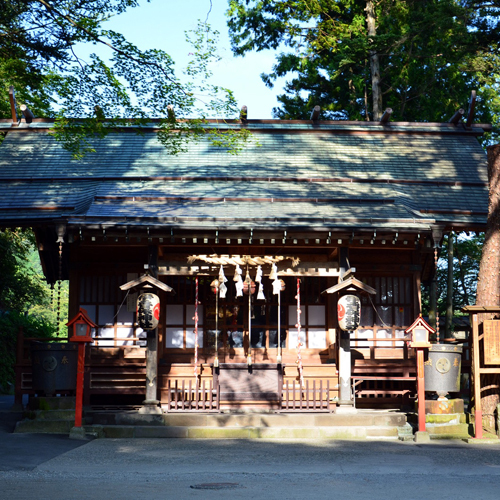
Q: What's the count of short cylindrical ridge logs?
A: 7